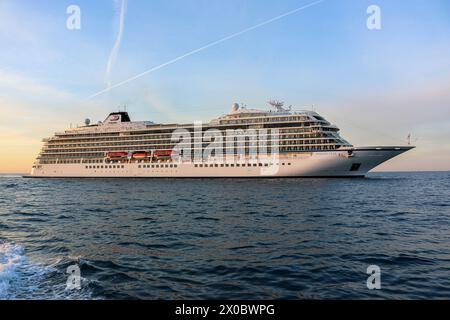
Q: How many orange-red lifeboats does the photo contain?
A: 3